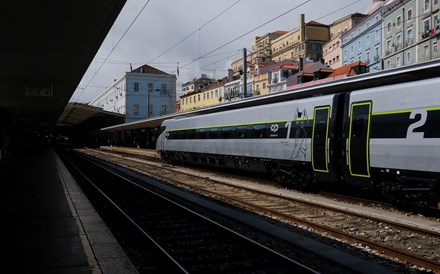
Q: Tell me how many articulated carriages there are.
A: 2